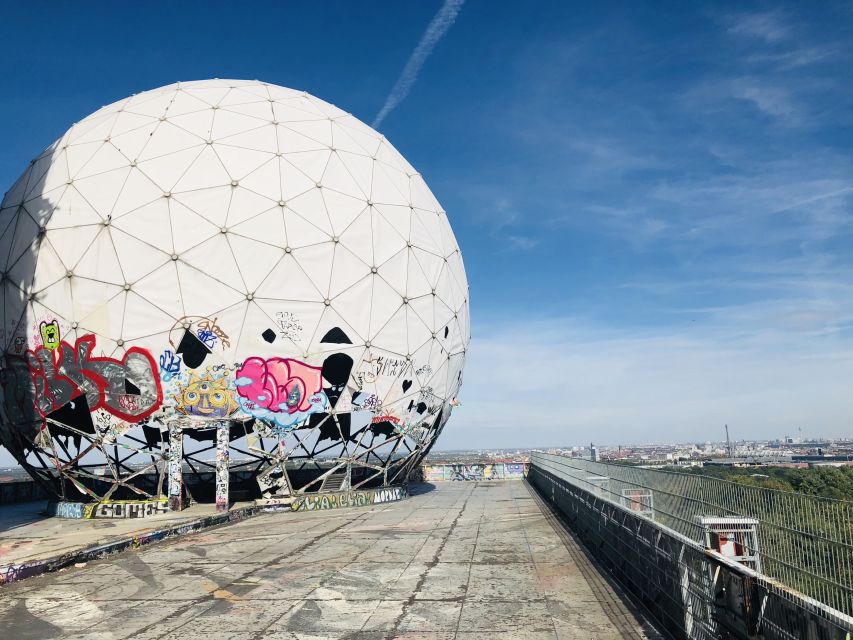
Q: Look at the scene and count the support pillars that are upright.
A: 2